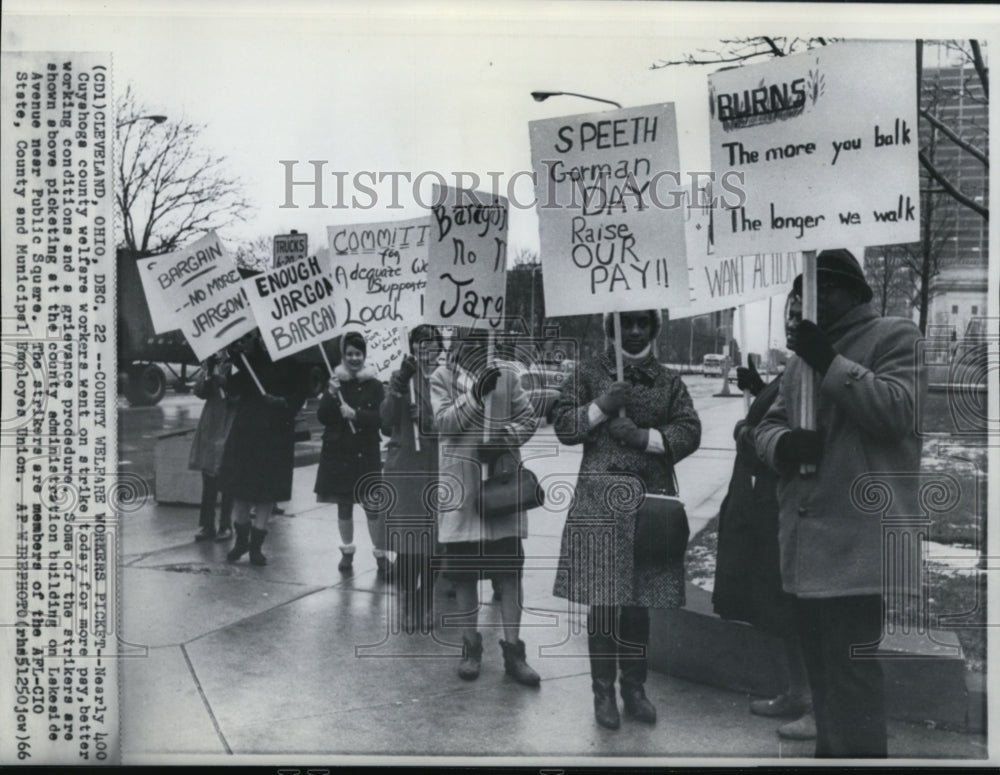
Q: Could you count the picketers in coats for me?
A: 8